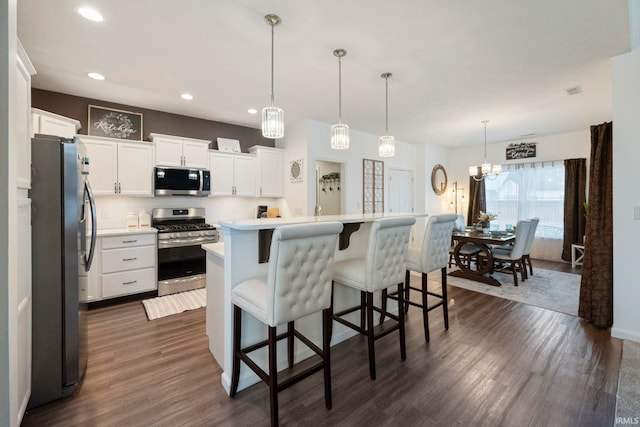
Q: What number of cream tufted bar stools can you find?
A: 3